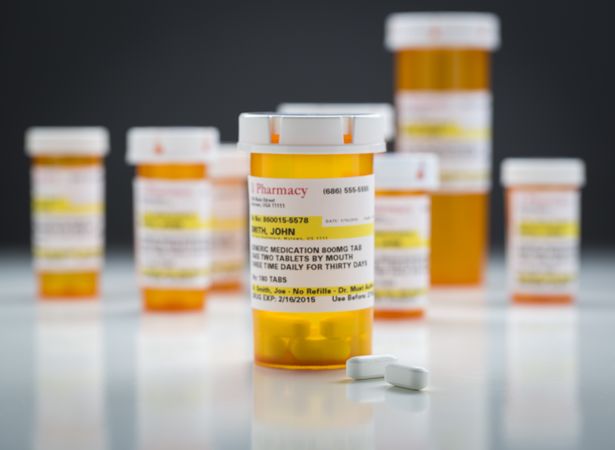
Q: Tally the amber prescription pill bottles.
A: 8